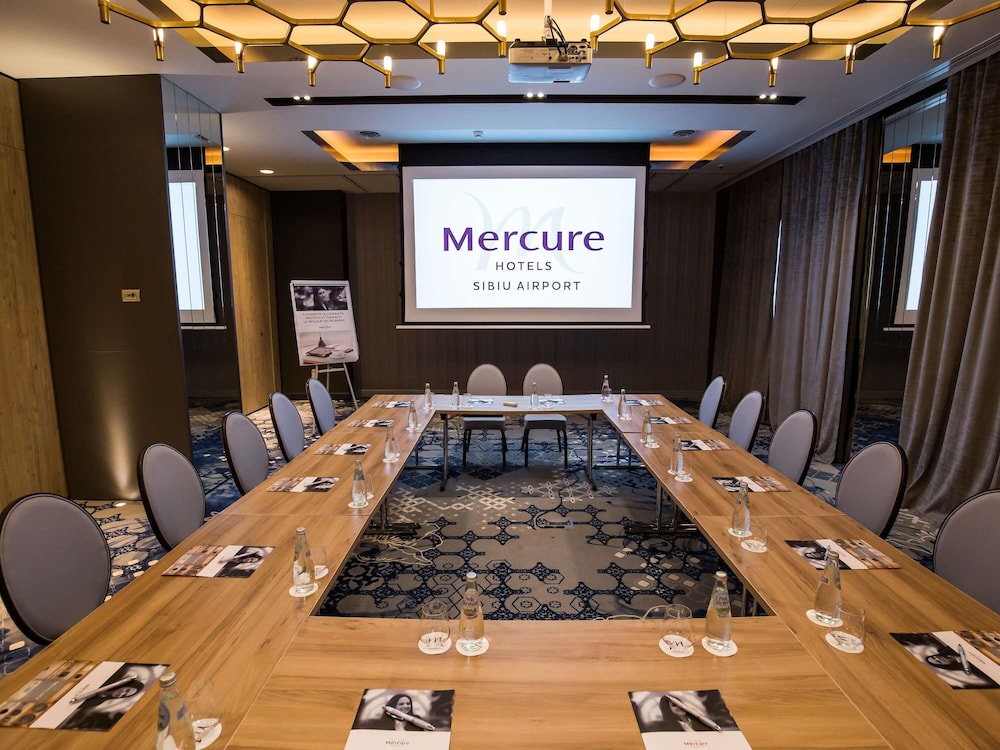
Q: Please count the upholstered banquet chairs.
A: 12